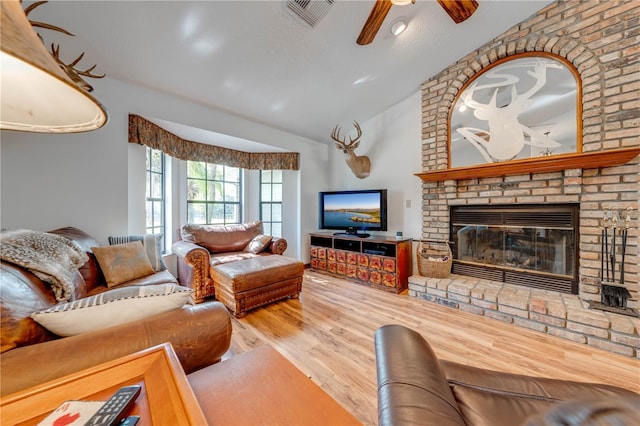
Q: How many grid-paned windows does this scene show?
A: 3